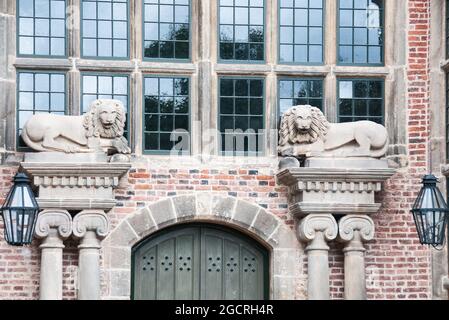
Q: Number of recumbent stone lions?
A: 2